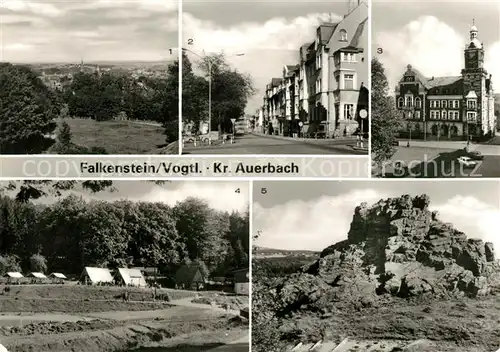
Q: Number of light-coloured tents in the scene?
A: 5